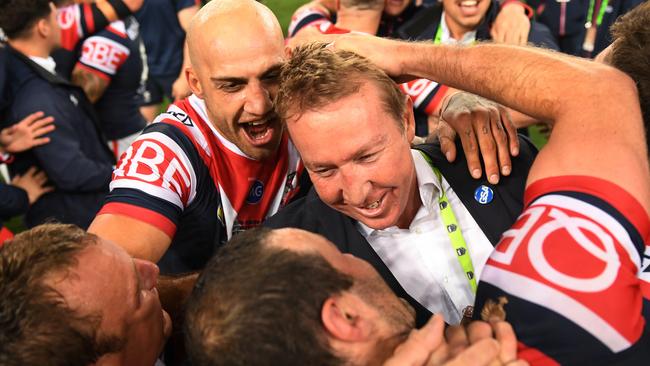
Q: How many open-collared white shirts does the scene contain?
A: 2